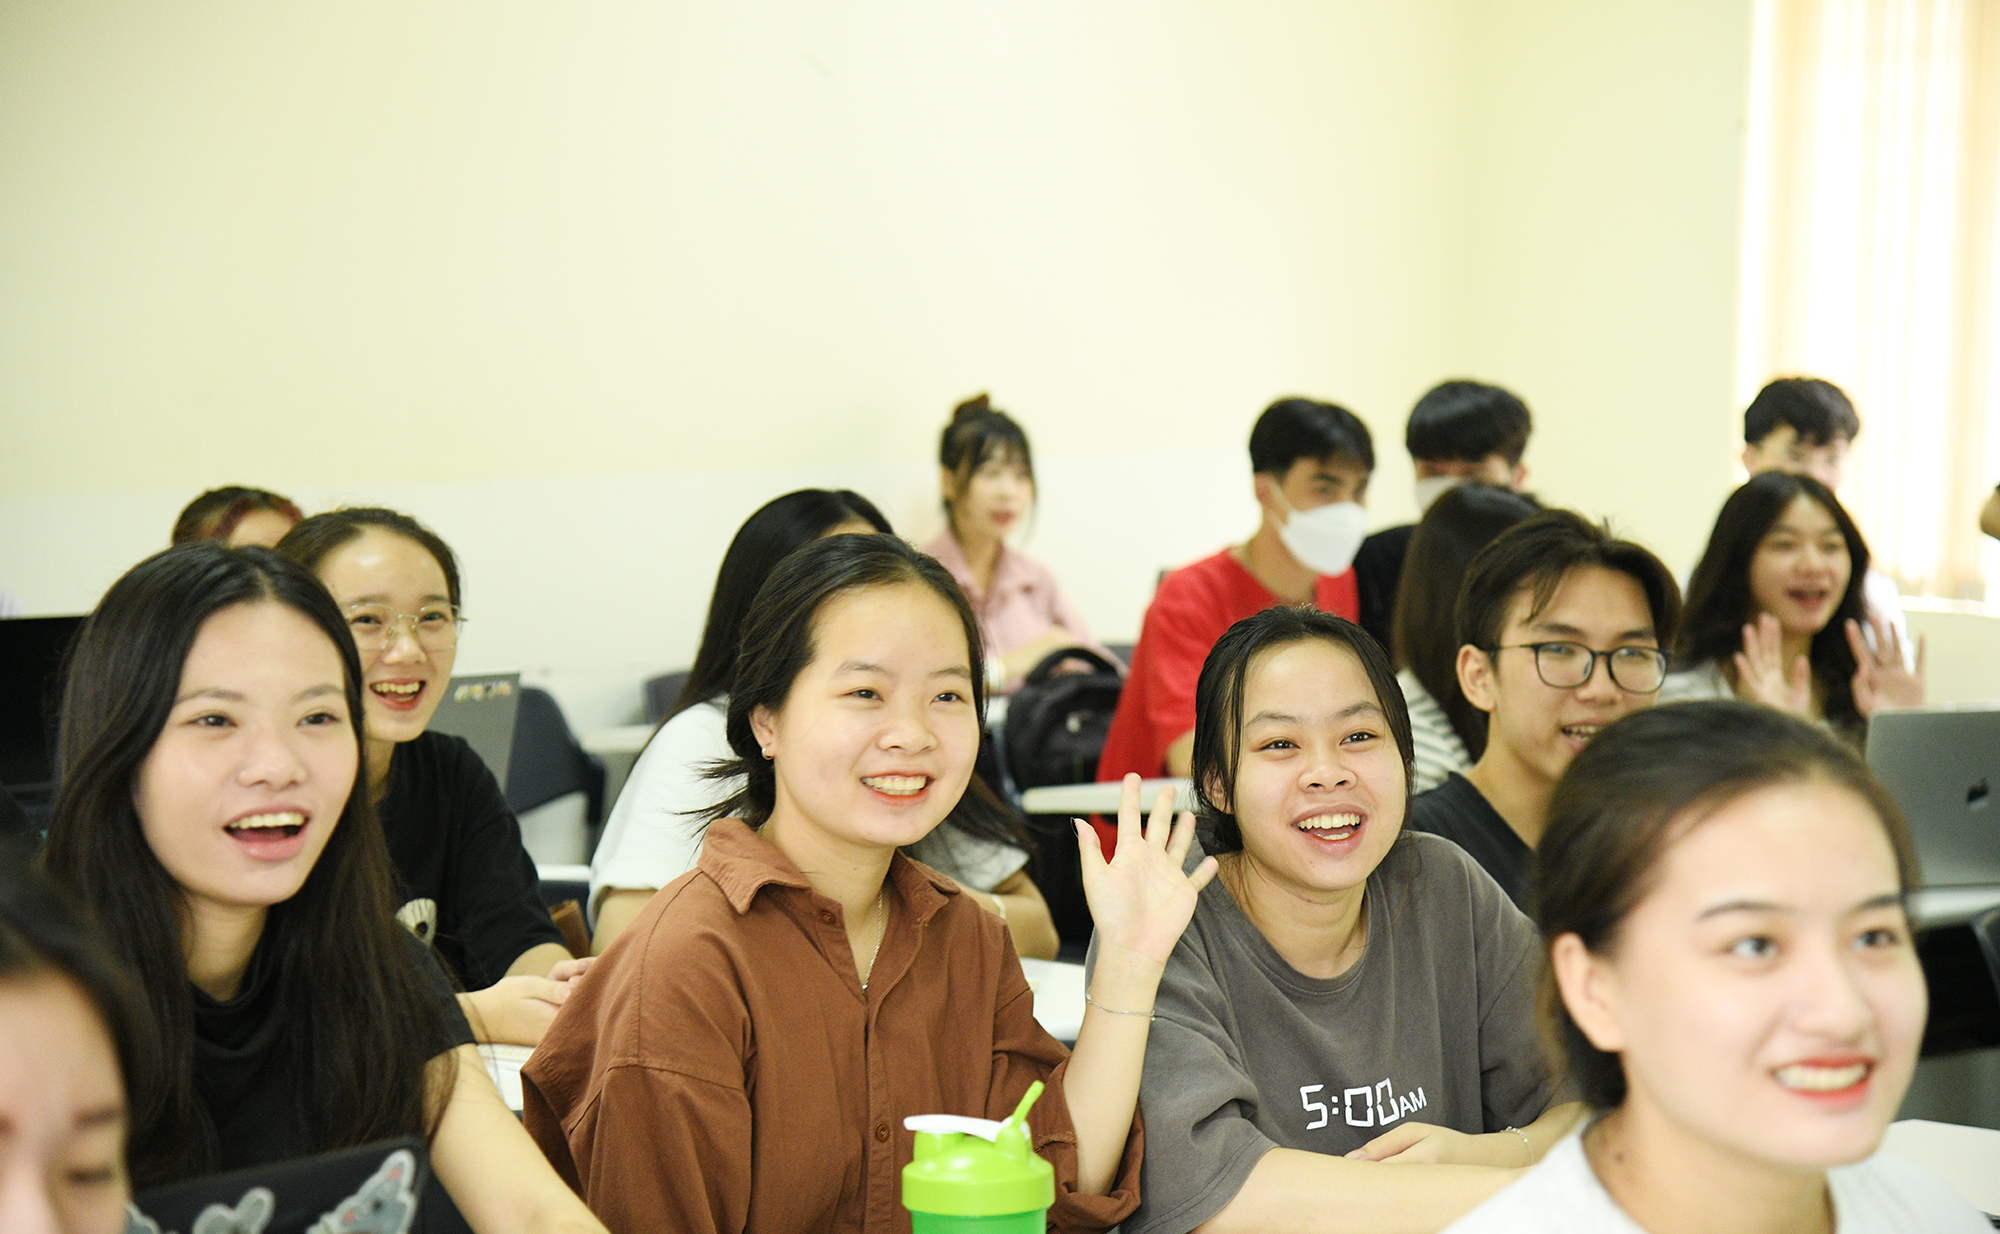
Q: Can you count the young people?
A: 15